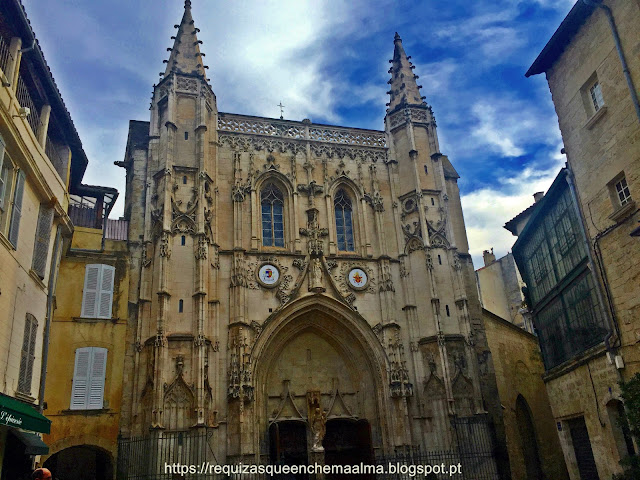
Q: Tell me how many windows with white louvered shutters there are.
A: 2